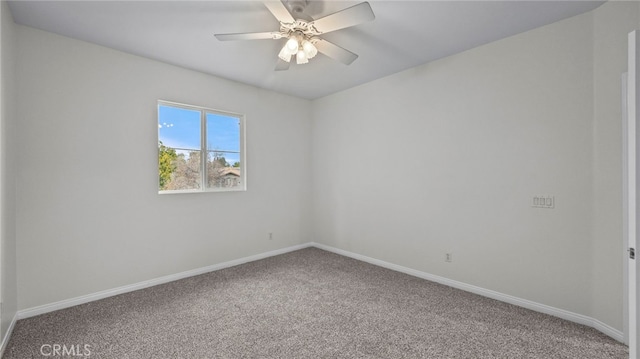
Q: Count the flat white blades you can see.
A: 5